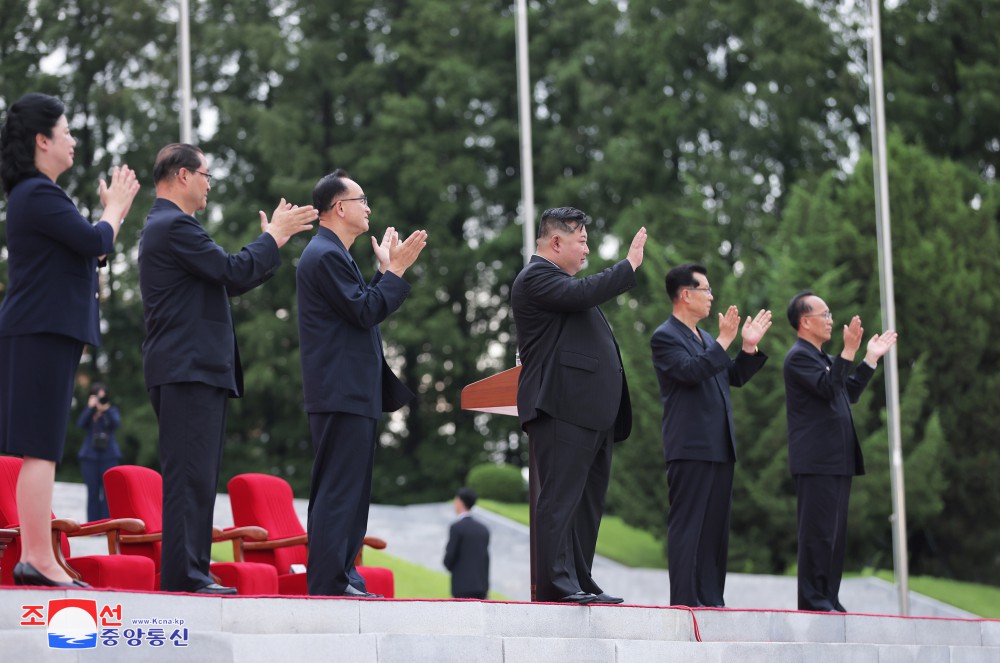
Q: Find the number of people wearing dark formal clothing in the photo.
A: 8